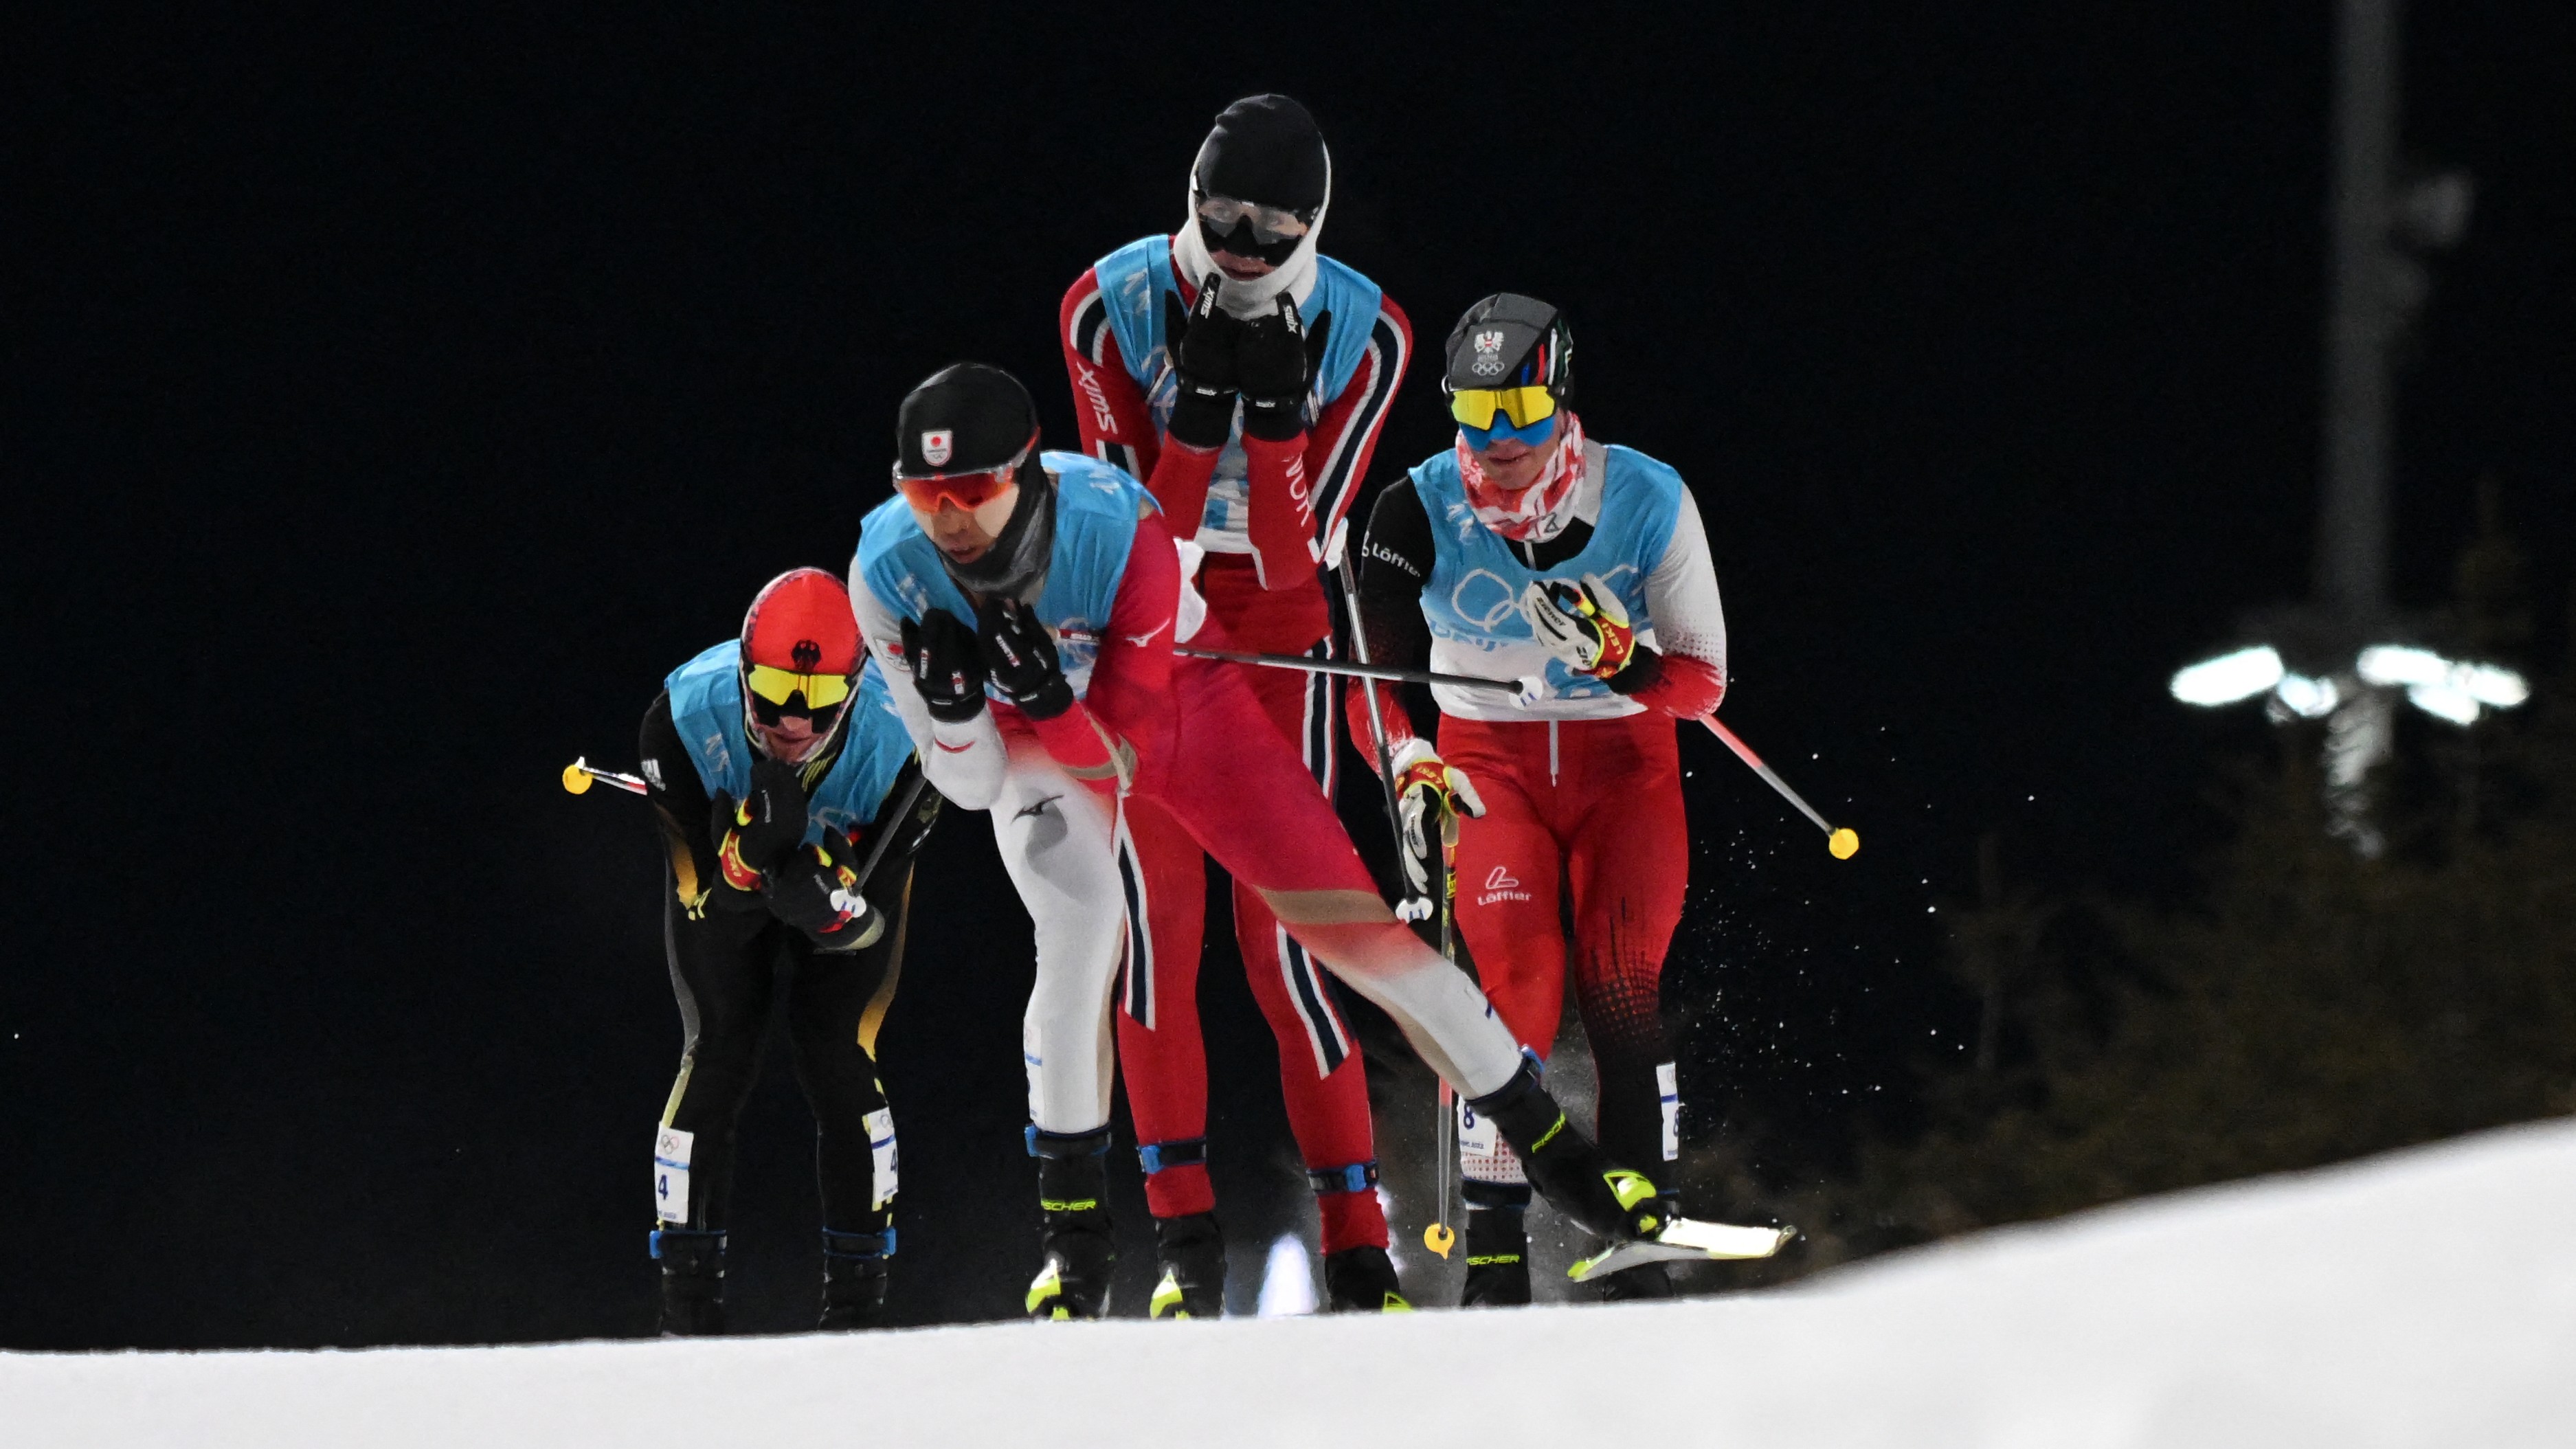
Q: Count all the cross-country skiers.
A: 4